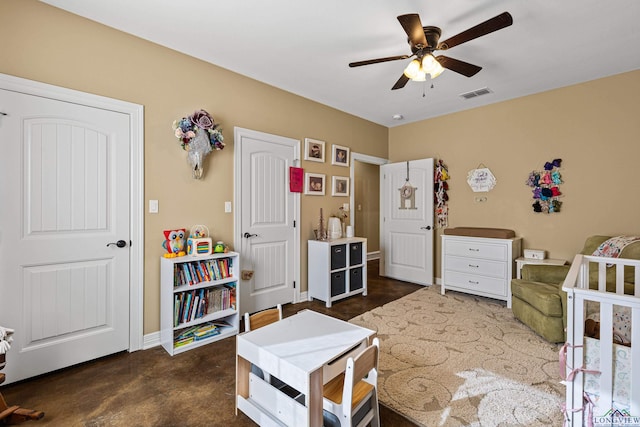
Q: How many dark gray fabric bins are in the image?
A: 4